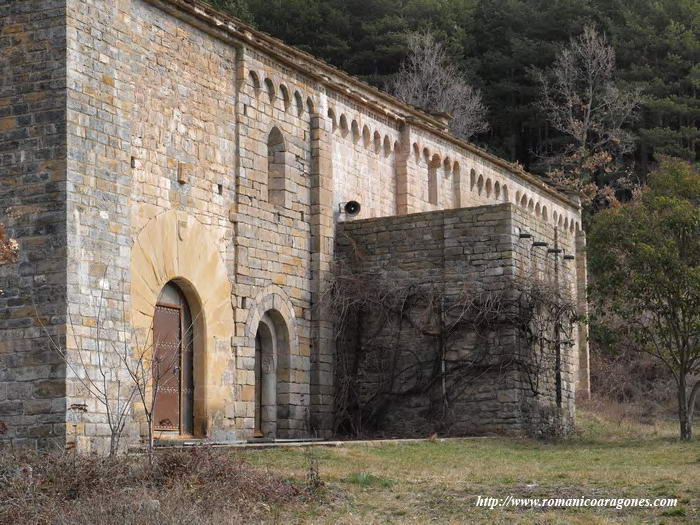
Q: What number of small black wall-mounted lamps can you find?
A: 4